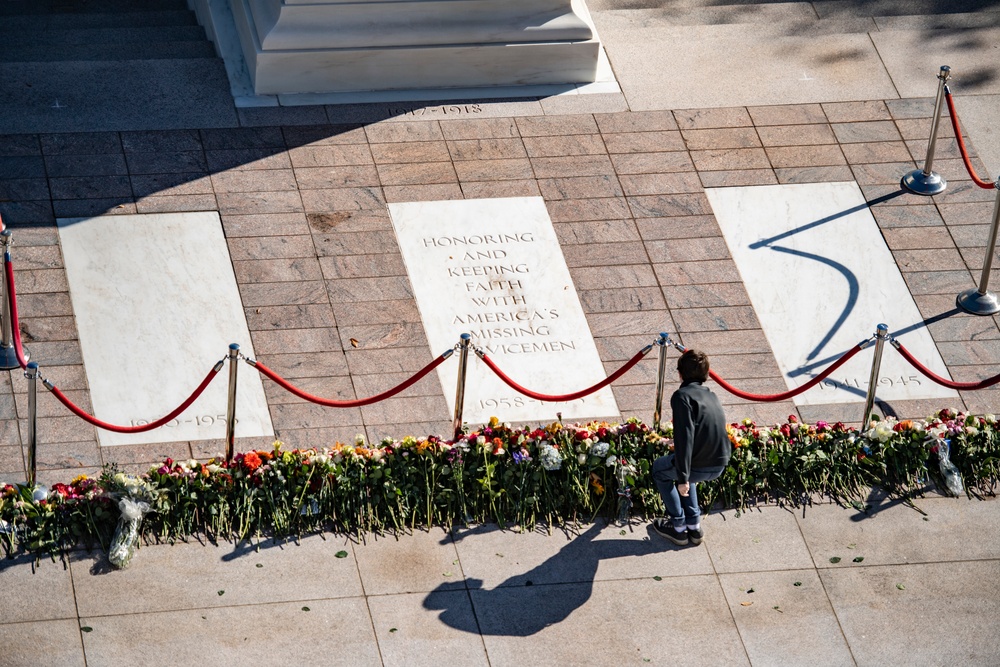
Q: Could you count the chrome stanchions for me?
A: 8